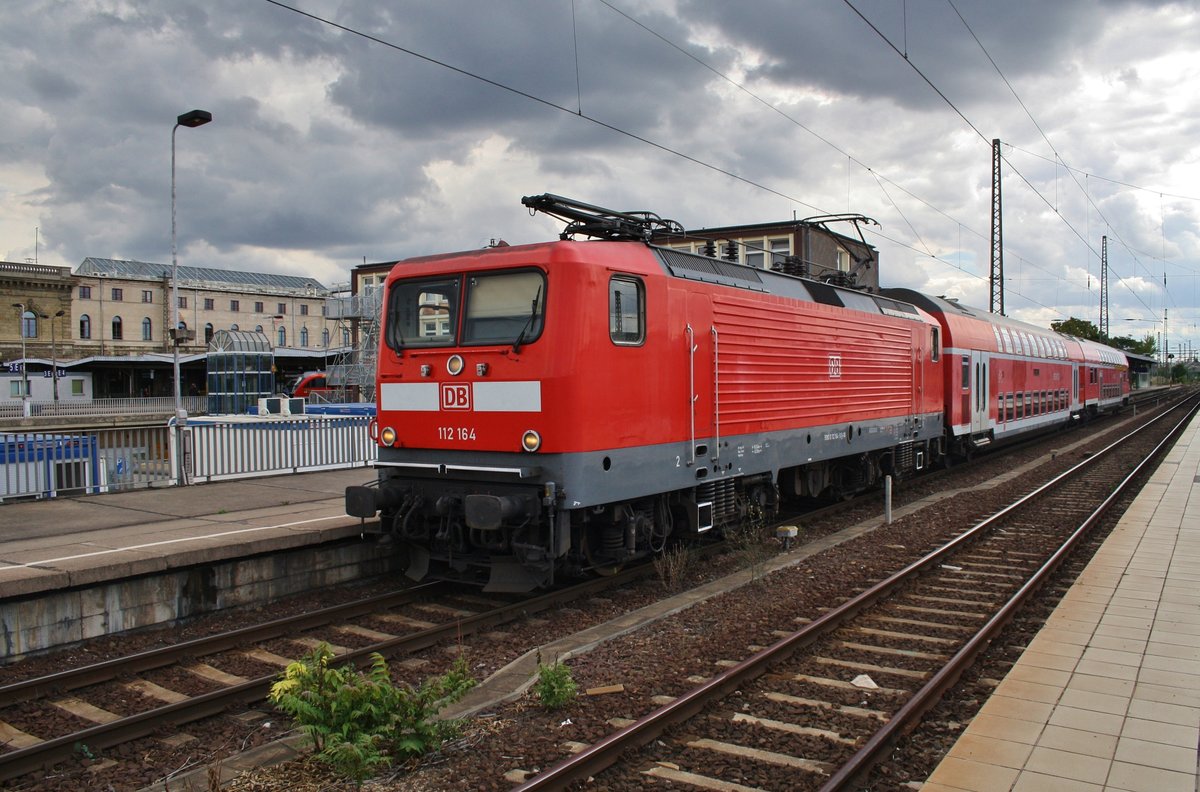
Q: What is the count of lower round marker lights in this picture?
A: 2